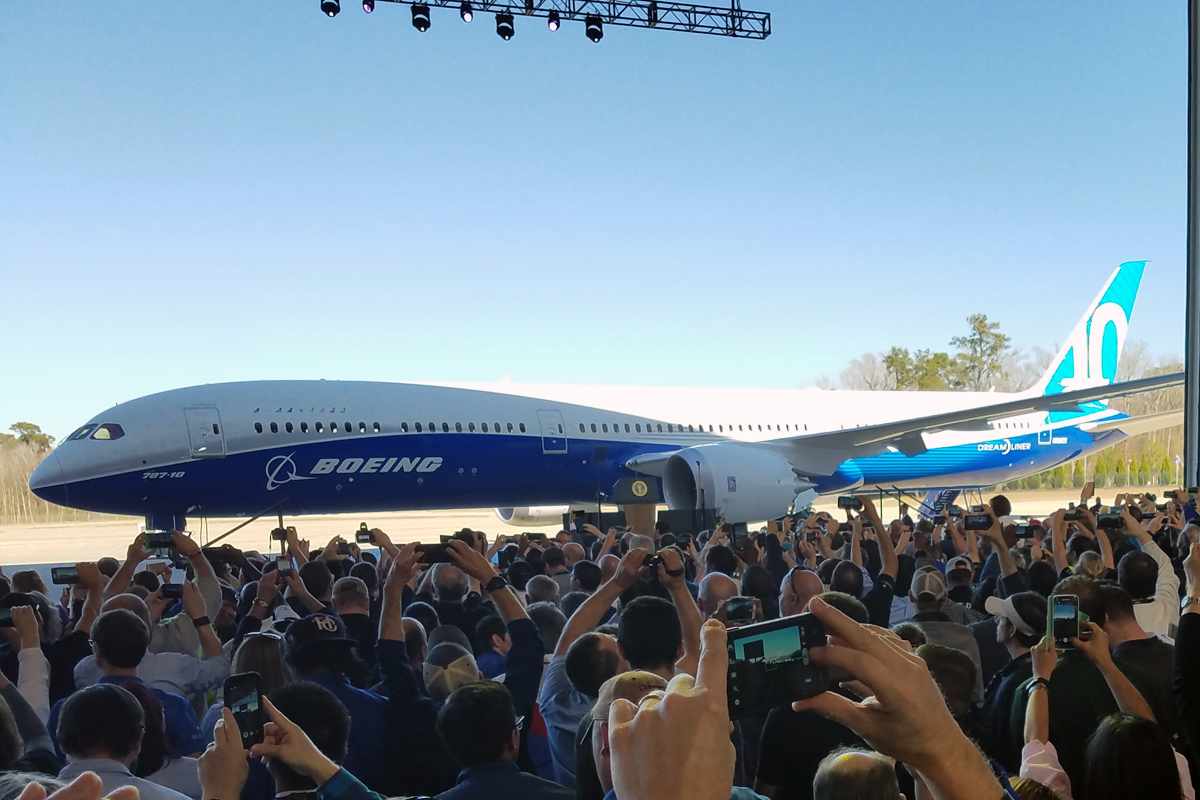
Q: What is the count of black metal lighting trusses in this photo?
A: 1